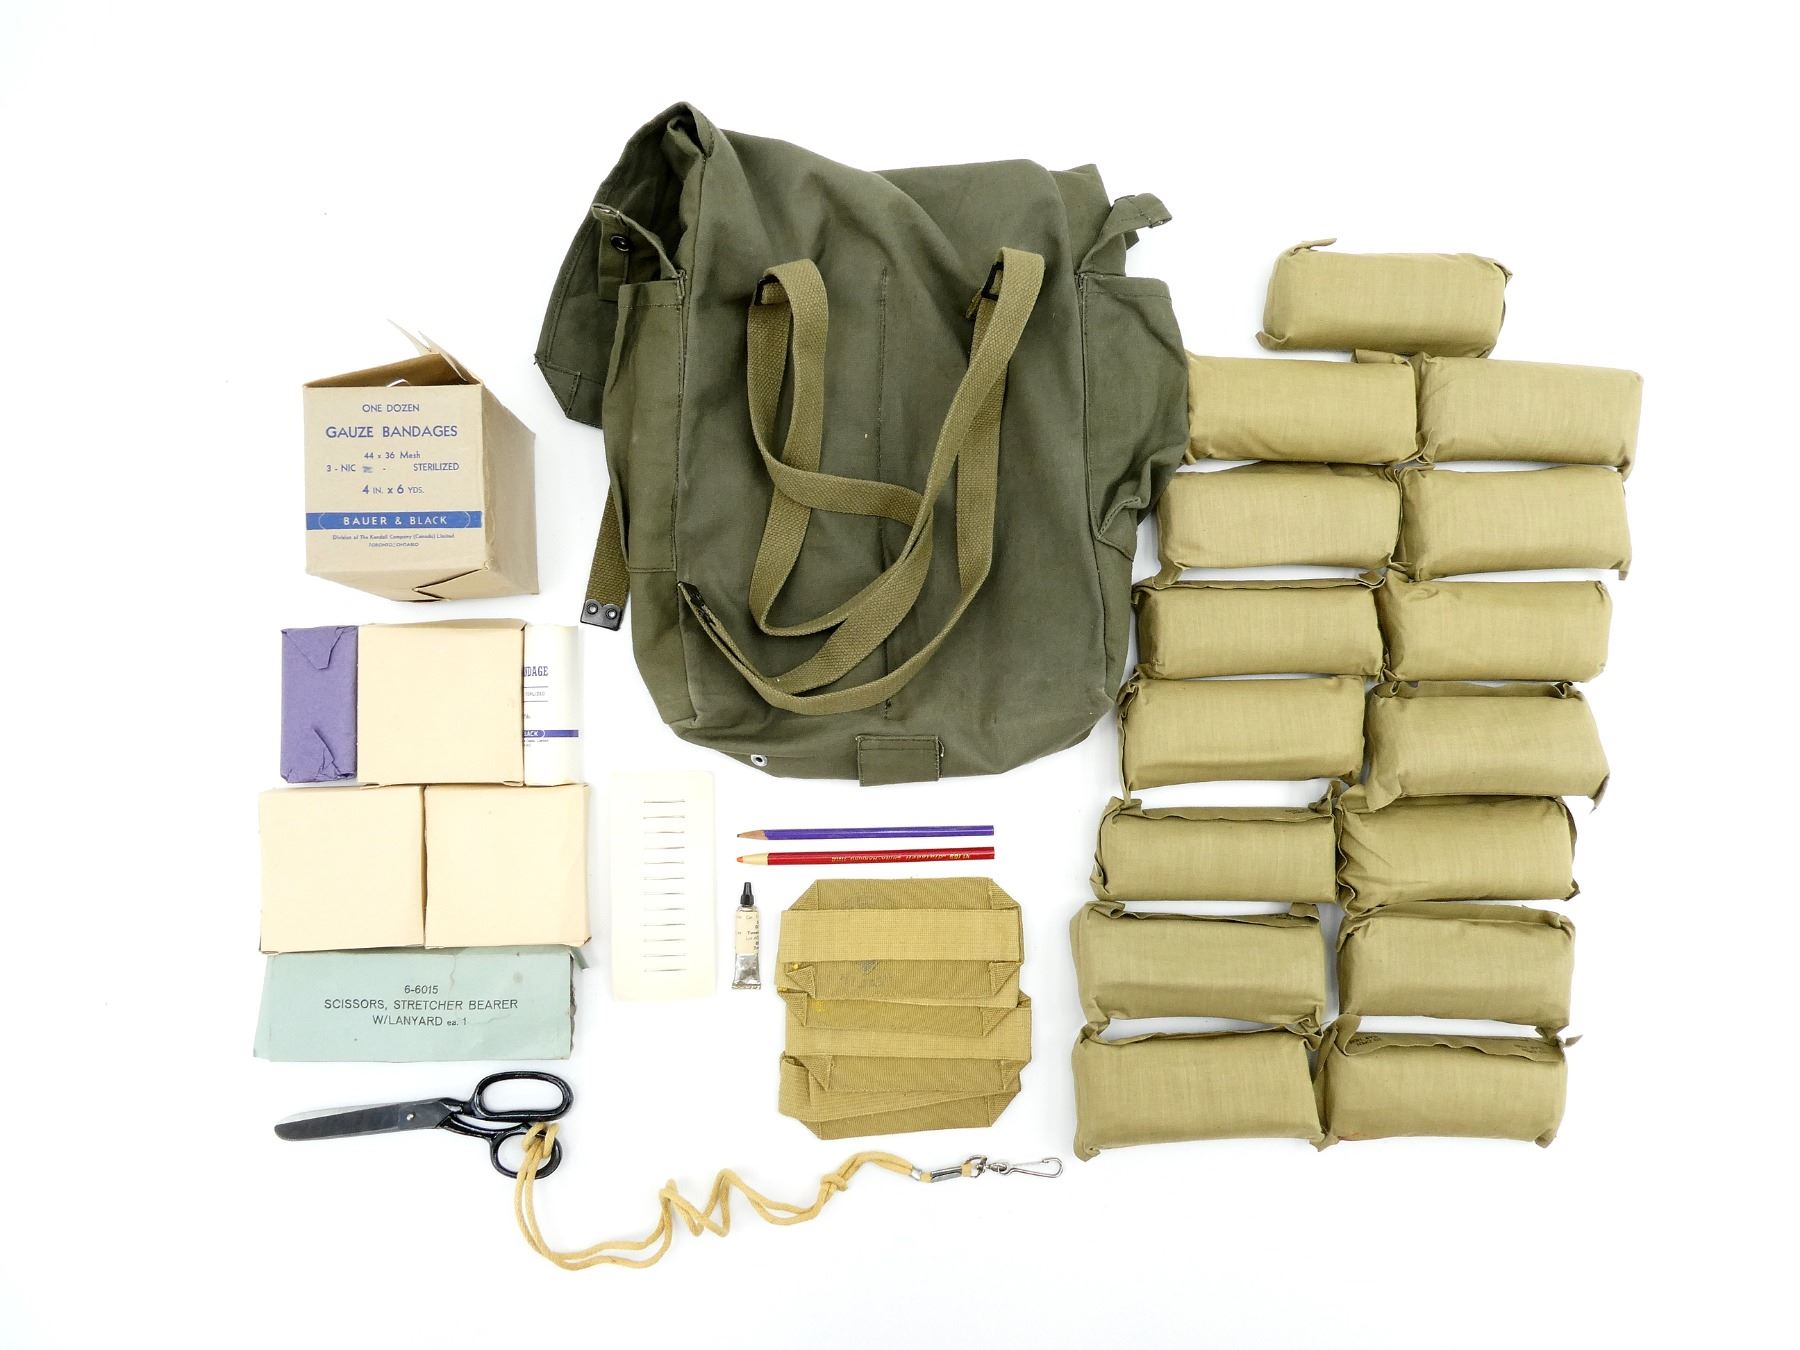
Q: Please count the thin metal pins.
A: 12